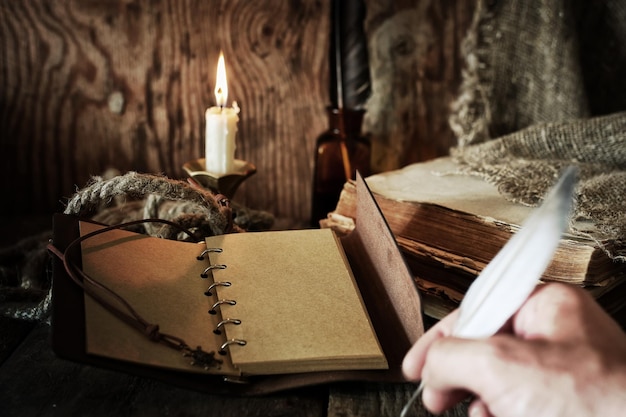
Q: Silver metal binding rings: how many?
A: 6